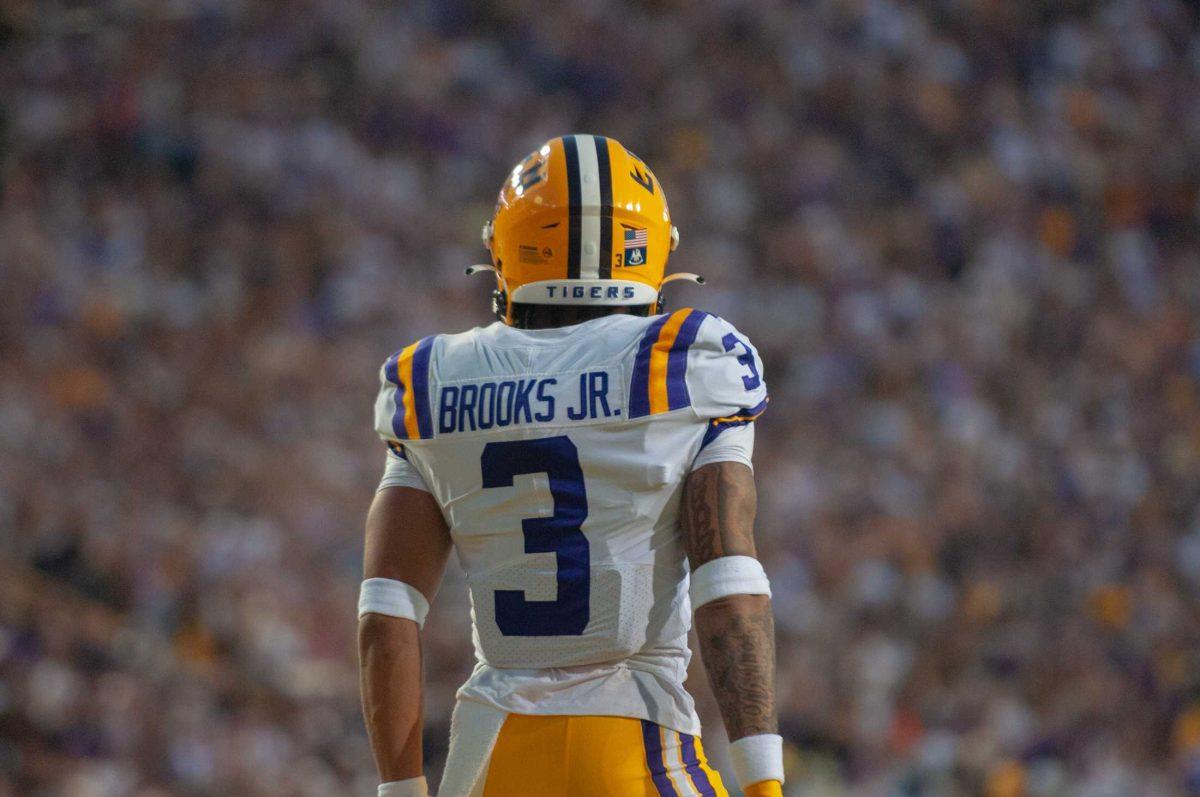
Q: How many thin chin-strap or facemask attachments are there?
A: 2